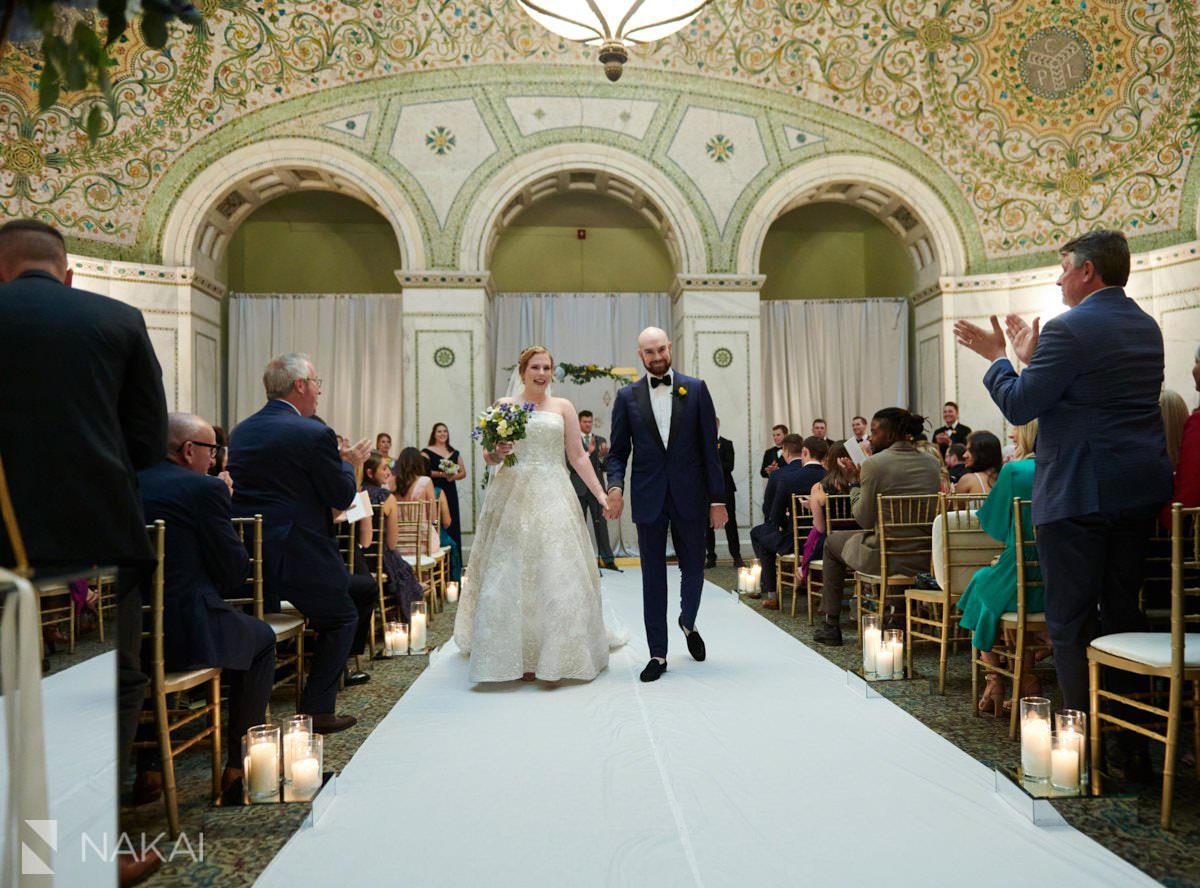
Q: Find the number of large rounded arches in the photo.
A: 3